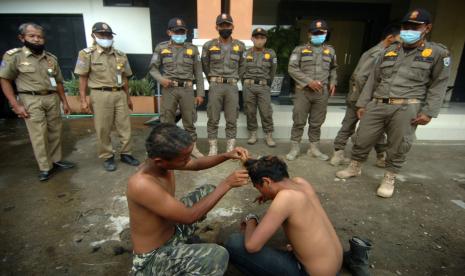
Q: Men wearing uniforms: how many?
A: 8